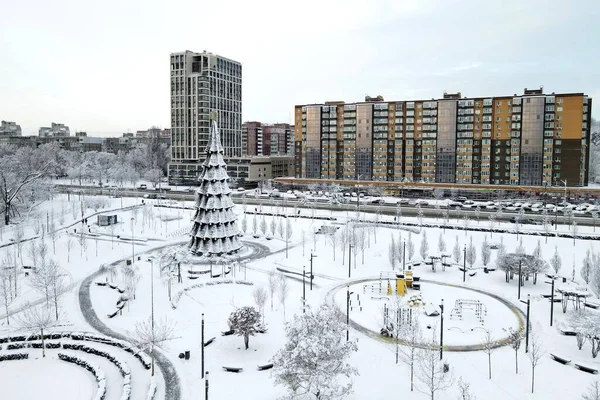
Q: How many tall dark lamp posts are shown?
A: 12